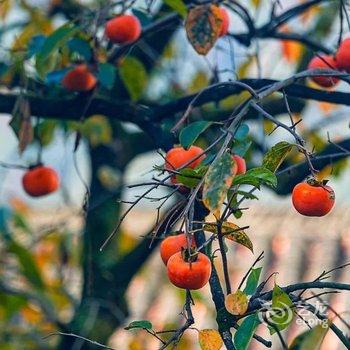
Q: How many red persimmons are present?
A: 11